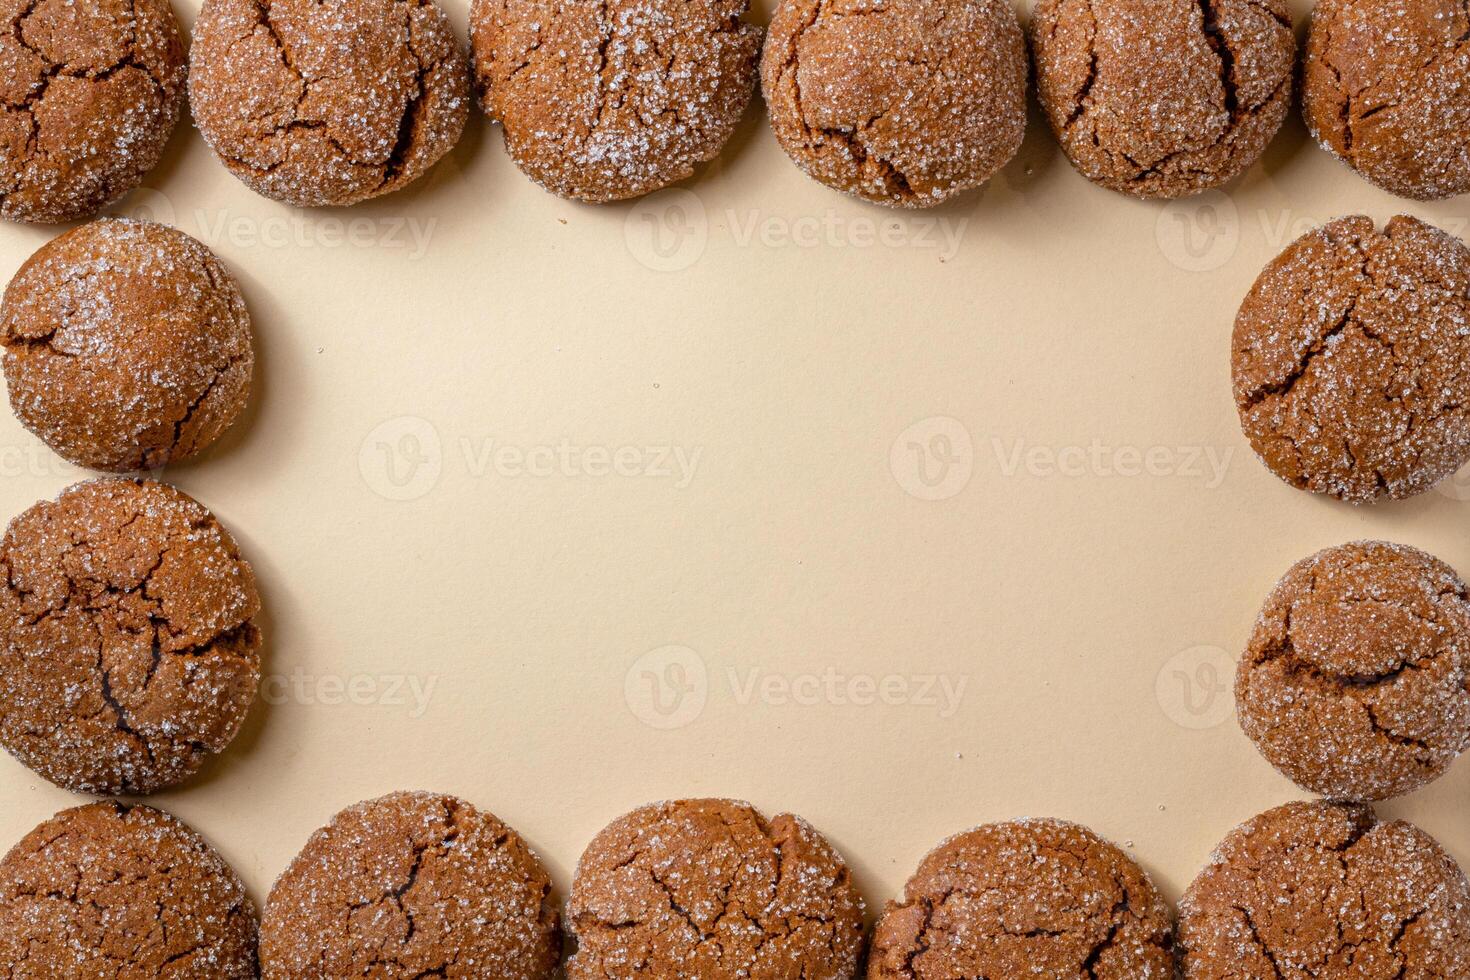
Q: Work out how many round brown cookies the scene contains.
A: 15